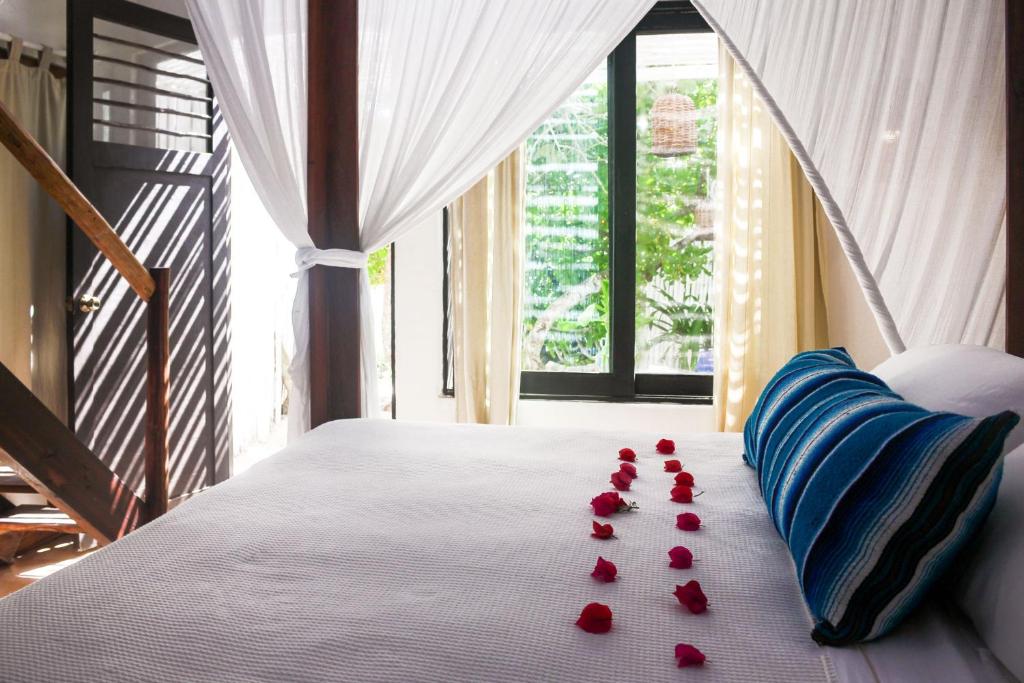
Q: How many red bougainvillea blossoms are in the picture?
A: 15